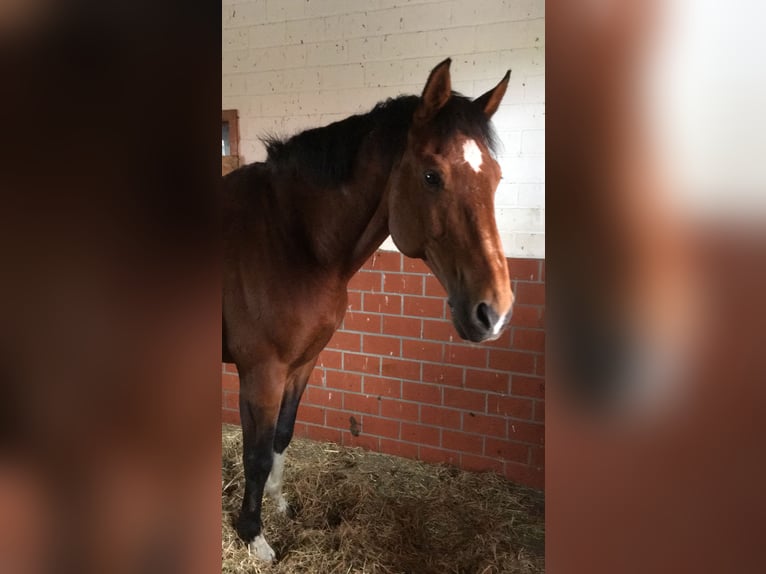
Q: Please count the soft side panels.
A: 2